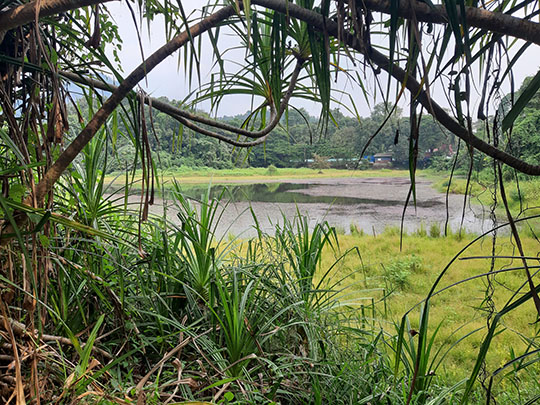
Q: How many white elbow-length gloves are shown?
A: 0